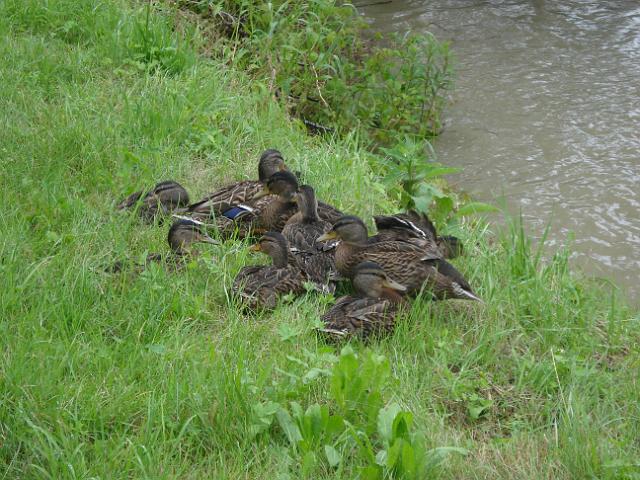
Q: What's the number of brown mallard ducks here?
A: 9